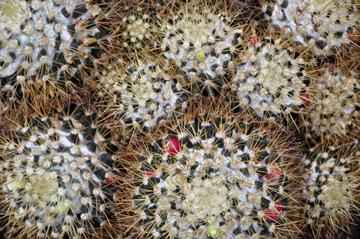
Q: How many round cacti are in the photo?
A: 10